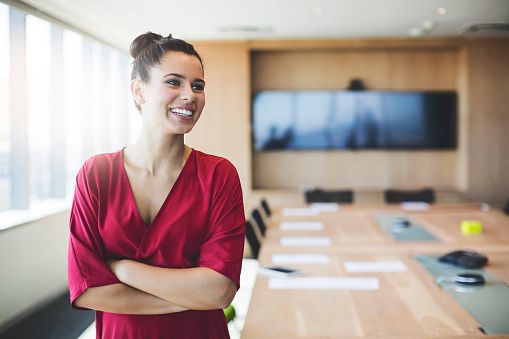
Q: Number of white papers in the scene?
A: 8